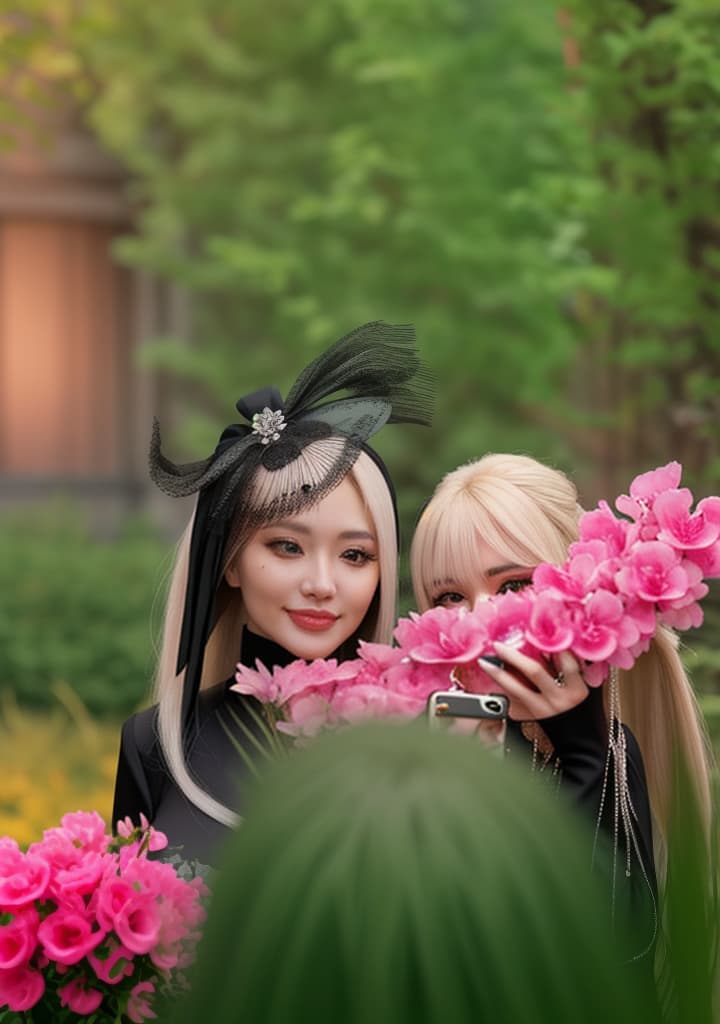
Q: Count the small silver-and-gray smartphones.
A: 1